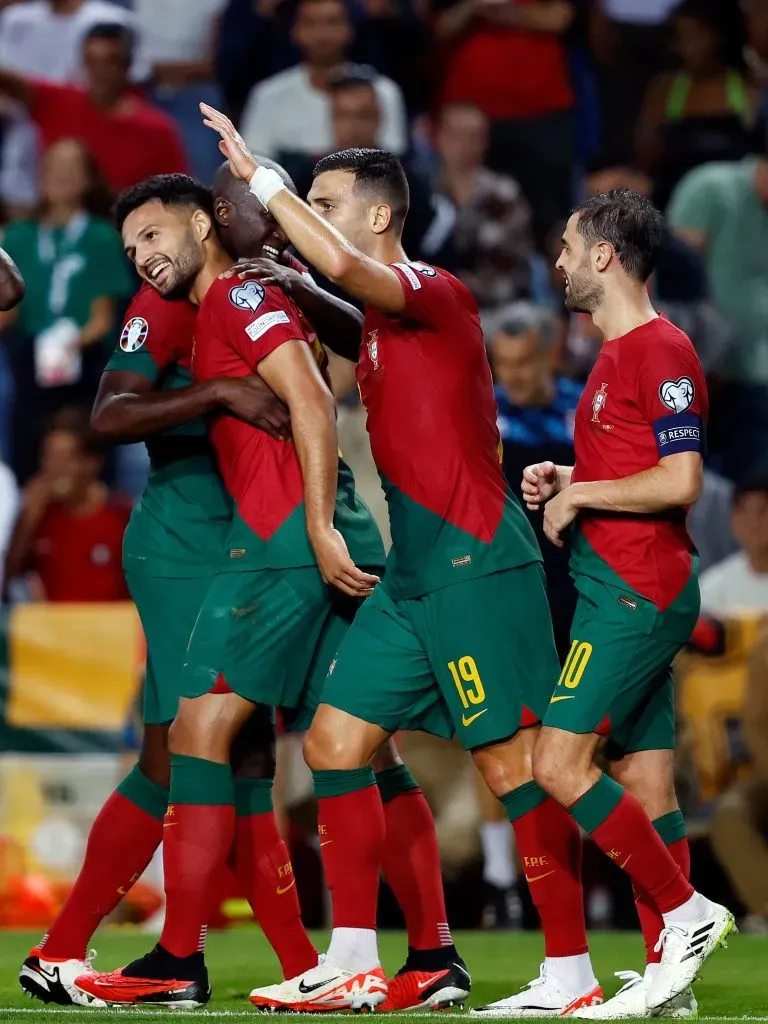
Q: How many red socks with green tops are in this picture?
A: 8